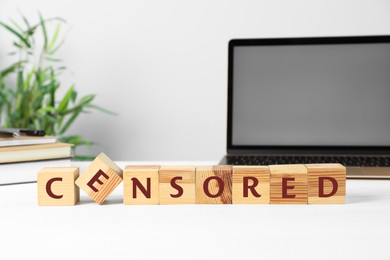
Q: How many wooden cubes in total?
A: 8